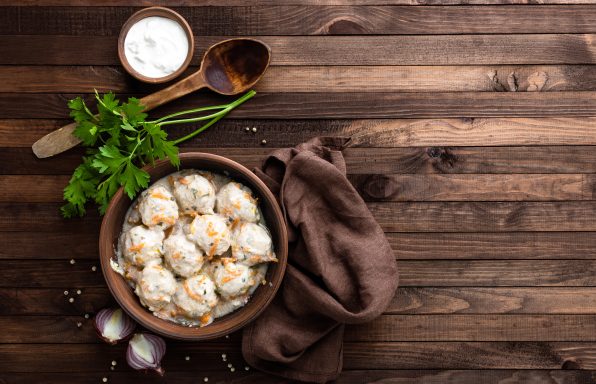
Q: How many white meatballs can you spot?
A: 10